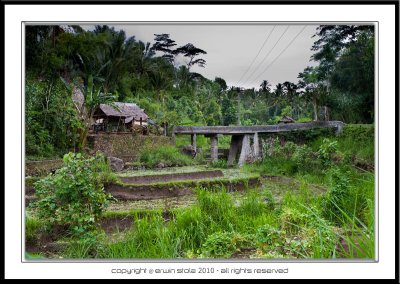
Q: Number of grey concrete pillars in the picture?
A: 5